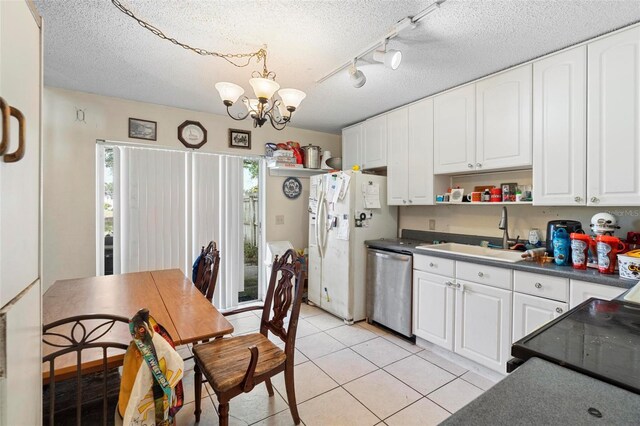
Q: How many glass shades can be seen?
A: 5